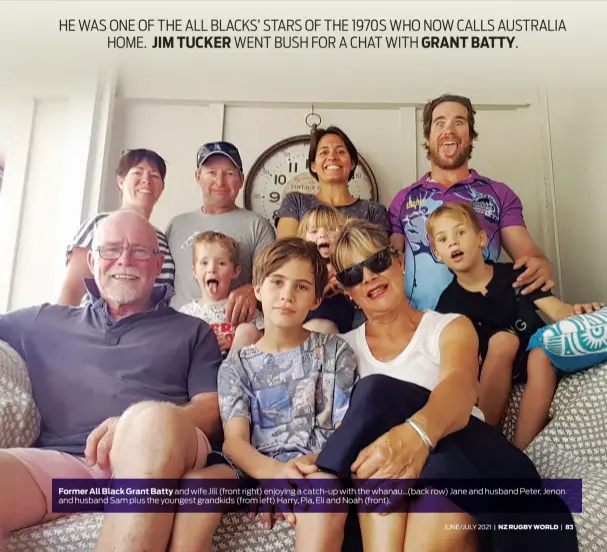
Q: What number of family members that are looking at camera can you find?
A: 10